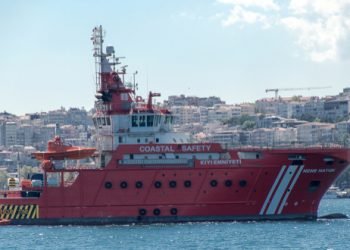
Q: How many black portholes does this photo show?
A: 12